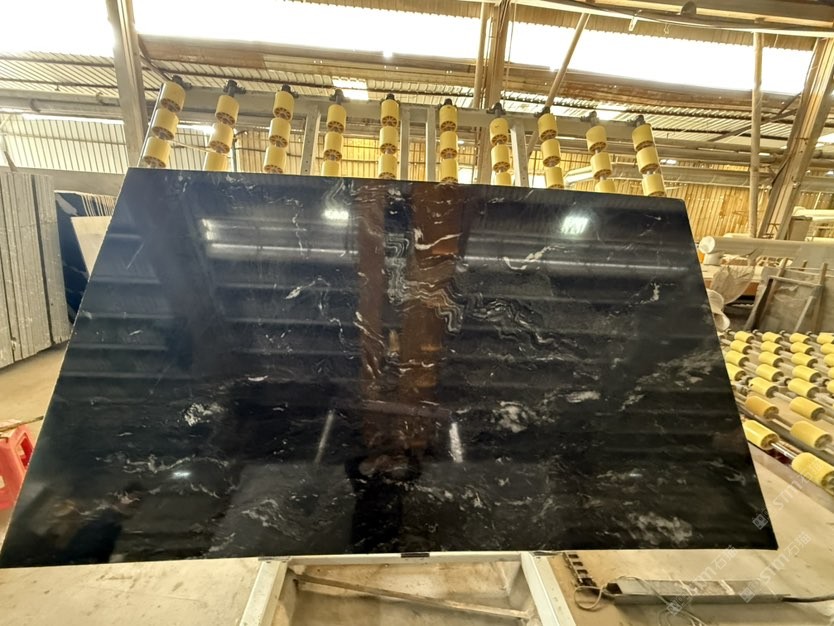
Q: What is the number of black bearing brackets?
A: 10